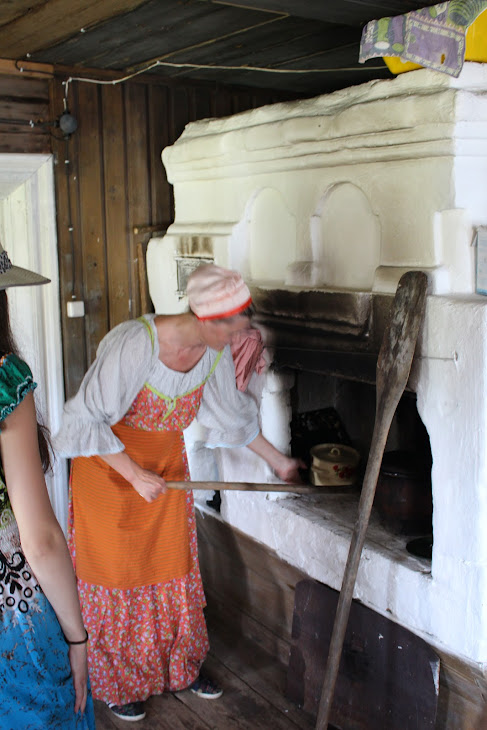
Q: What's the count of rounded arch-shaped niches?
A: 2